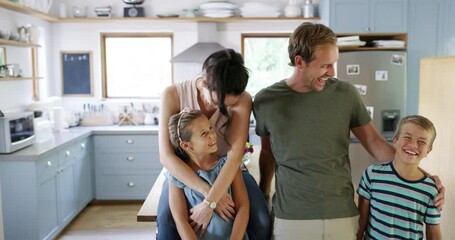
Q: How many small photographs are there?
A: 5